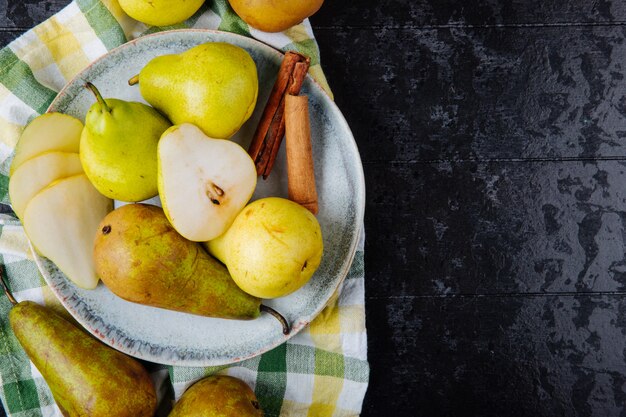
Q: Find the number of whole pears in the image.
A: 8